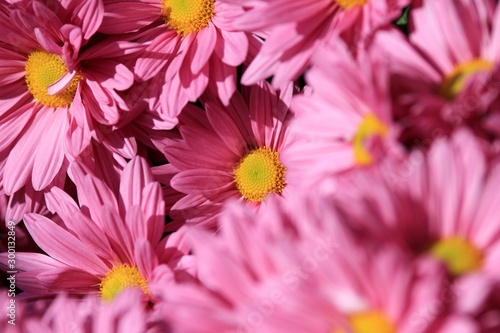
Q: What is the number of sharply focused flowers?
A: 4